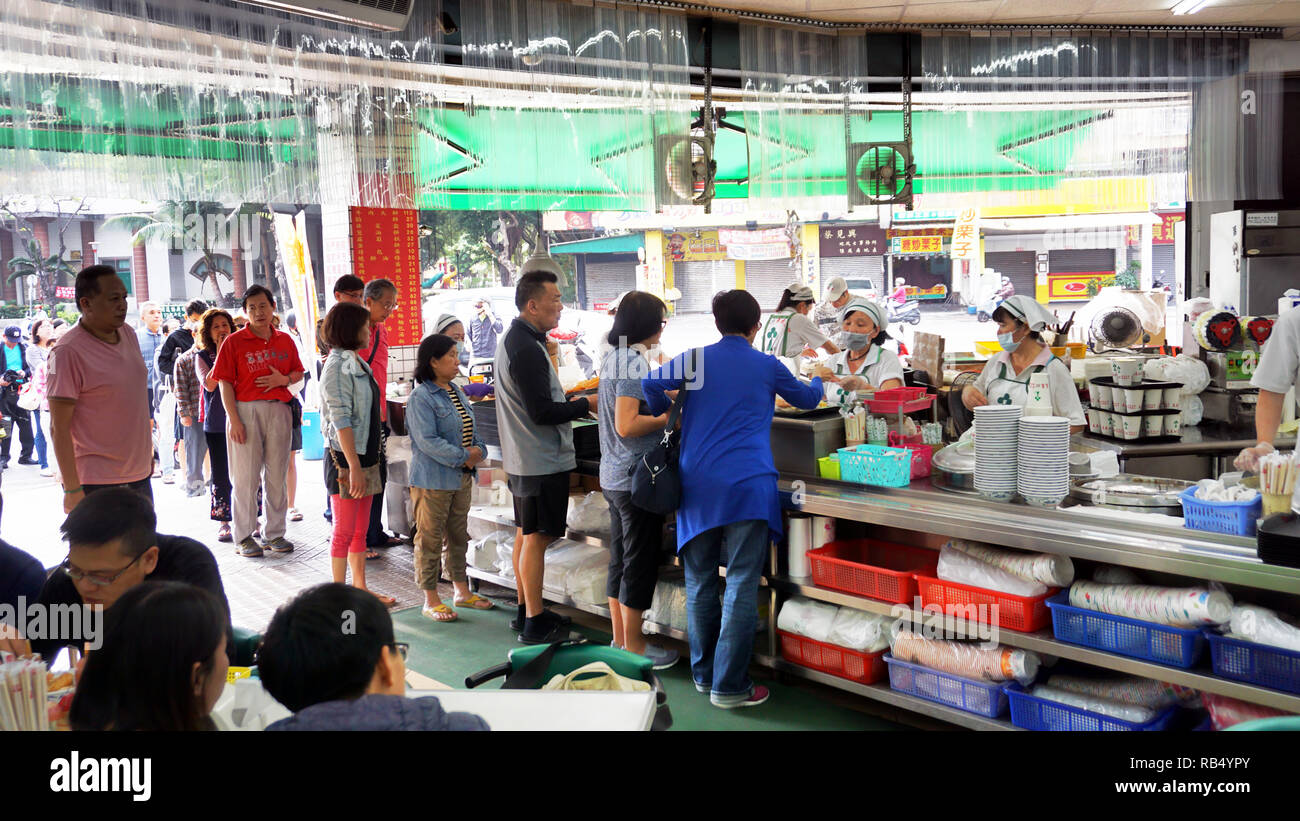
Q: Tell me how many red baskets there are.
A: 3